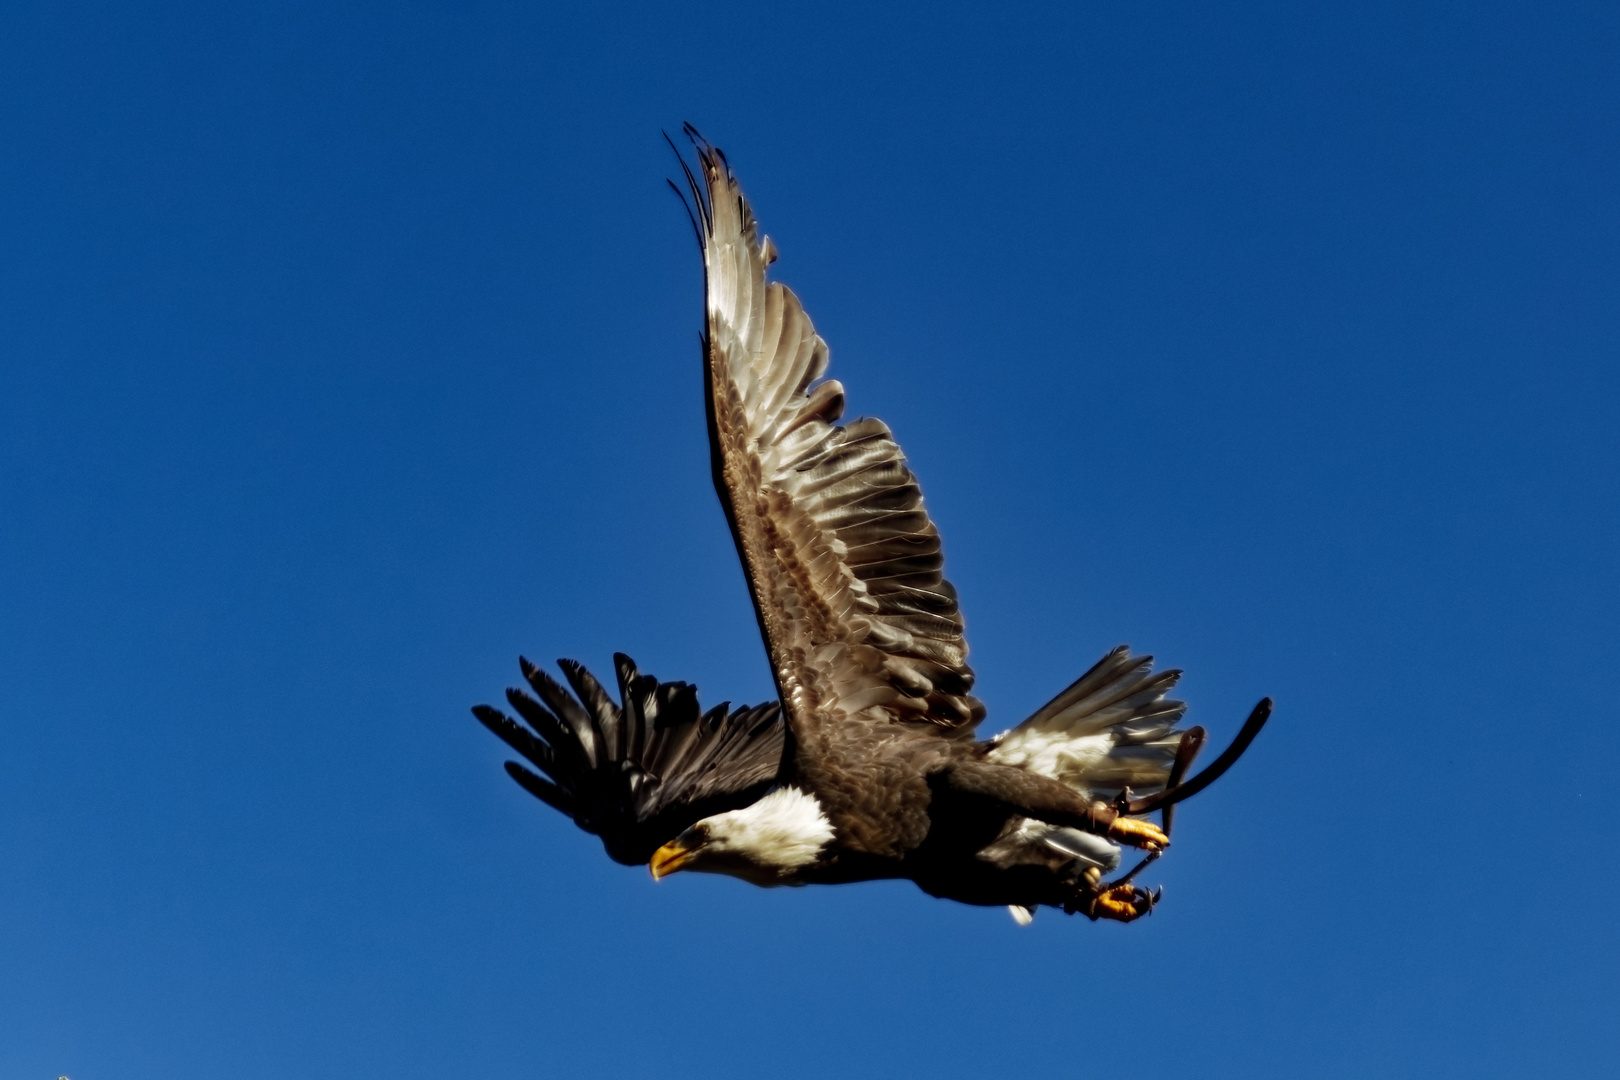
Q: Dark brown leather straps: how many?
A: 2